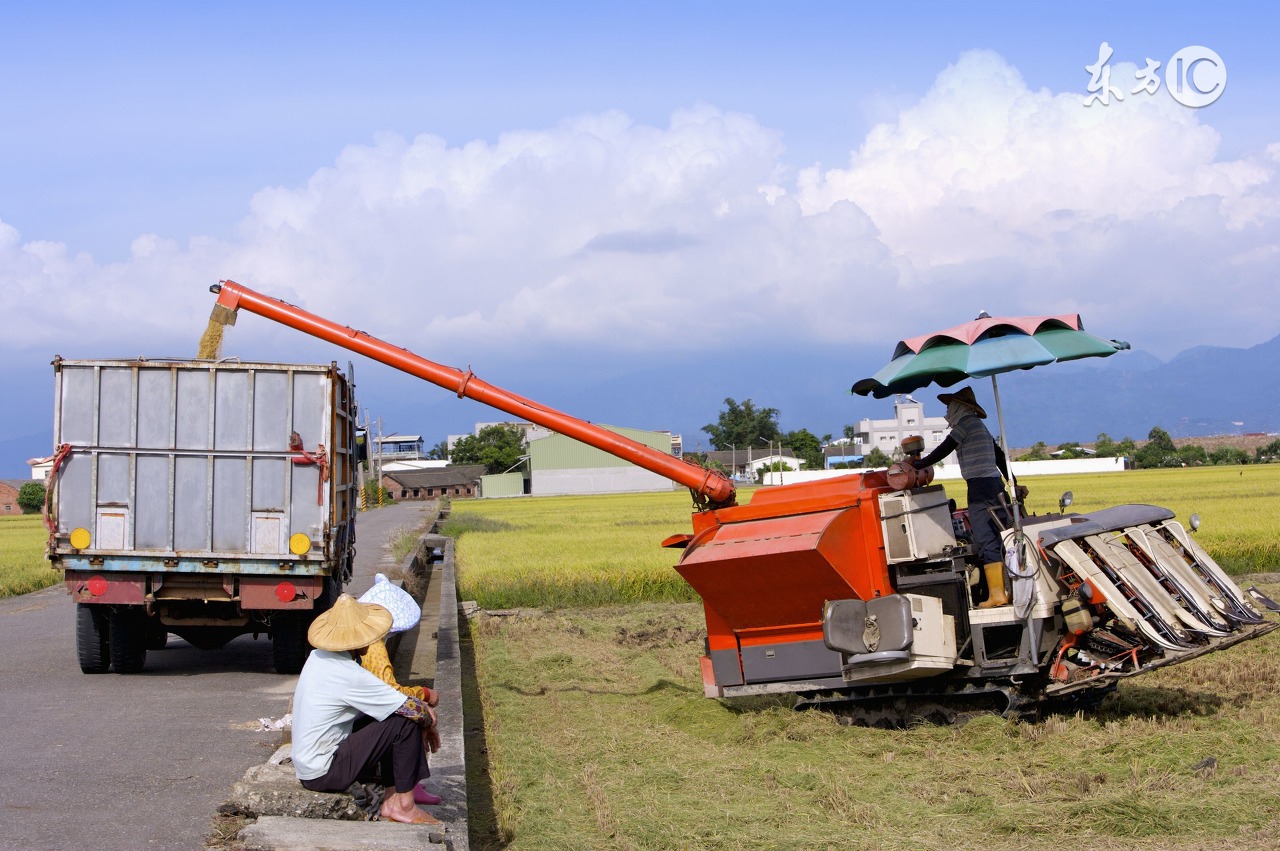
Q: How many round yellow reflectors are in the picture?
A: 2